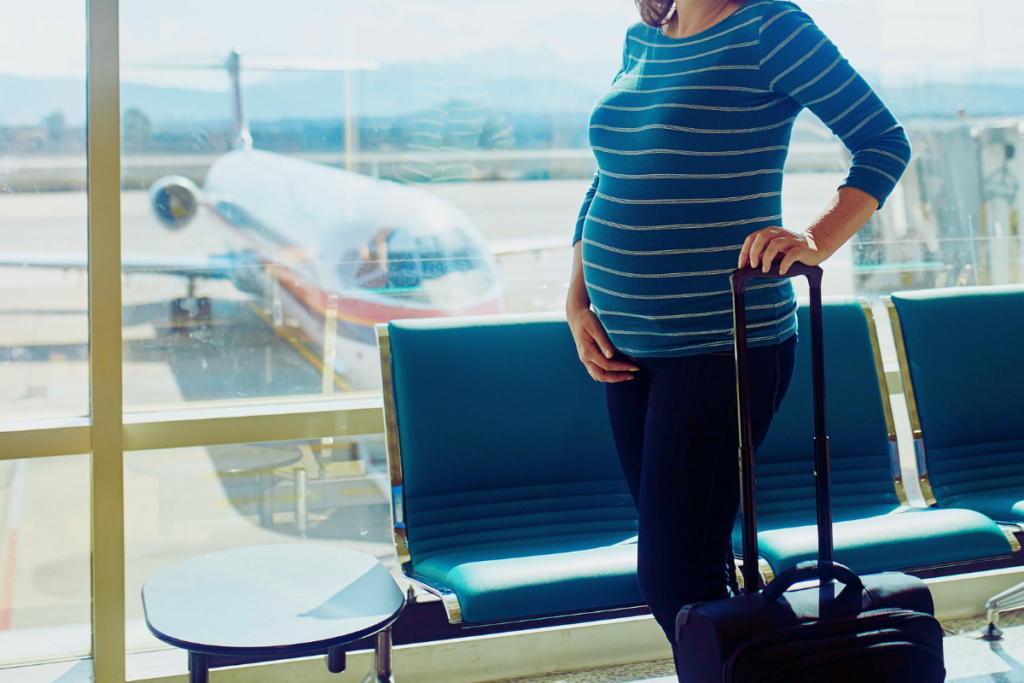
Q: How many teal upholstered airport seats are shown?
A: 3